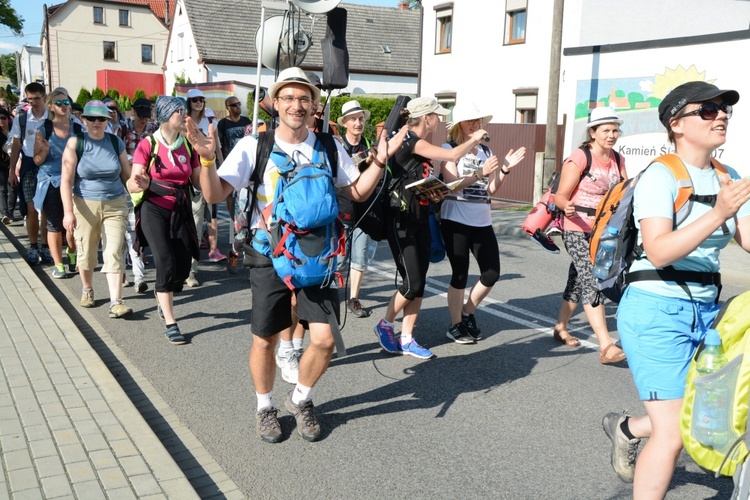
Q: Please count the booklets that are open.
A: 1